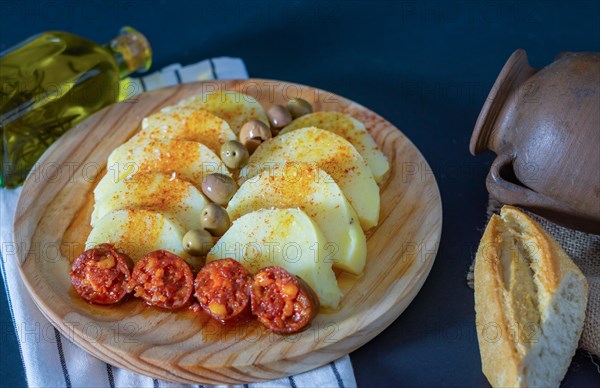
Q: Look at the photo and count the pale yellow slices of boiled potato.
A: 9